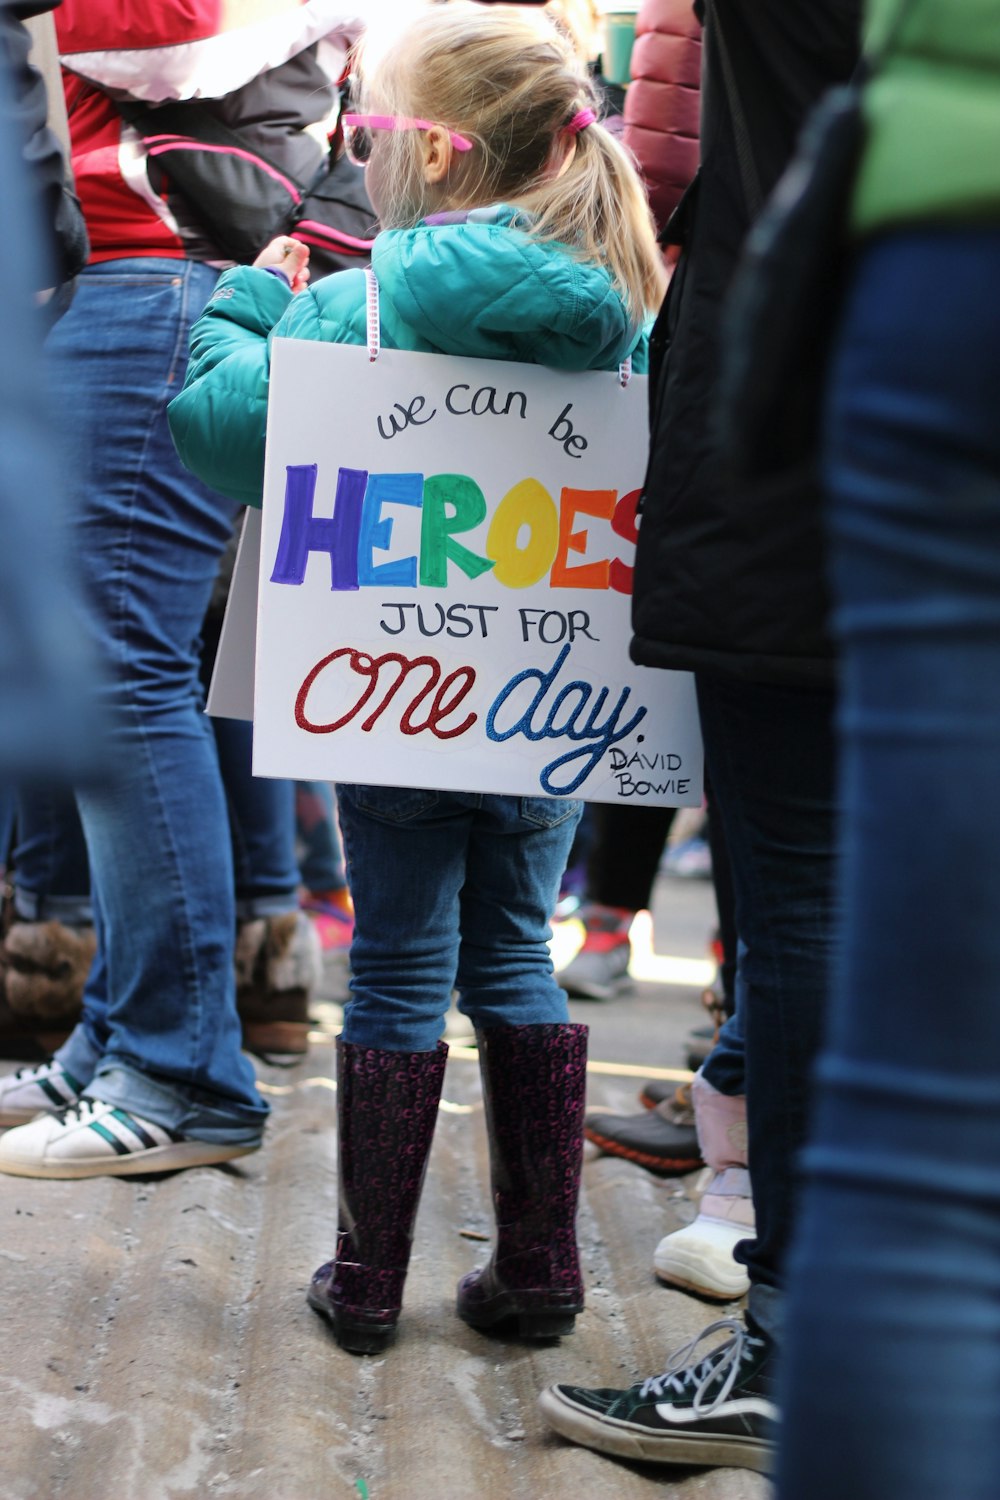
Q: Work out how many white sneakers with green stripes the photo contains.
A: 2